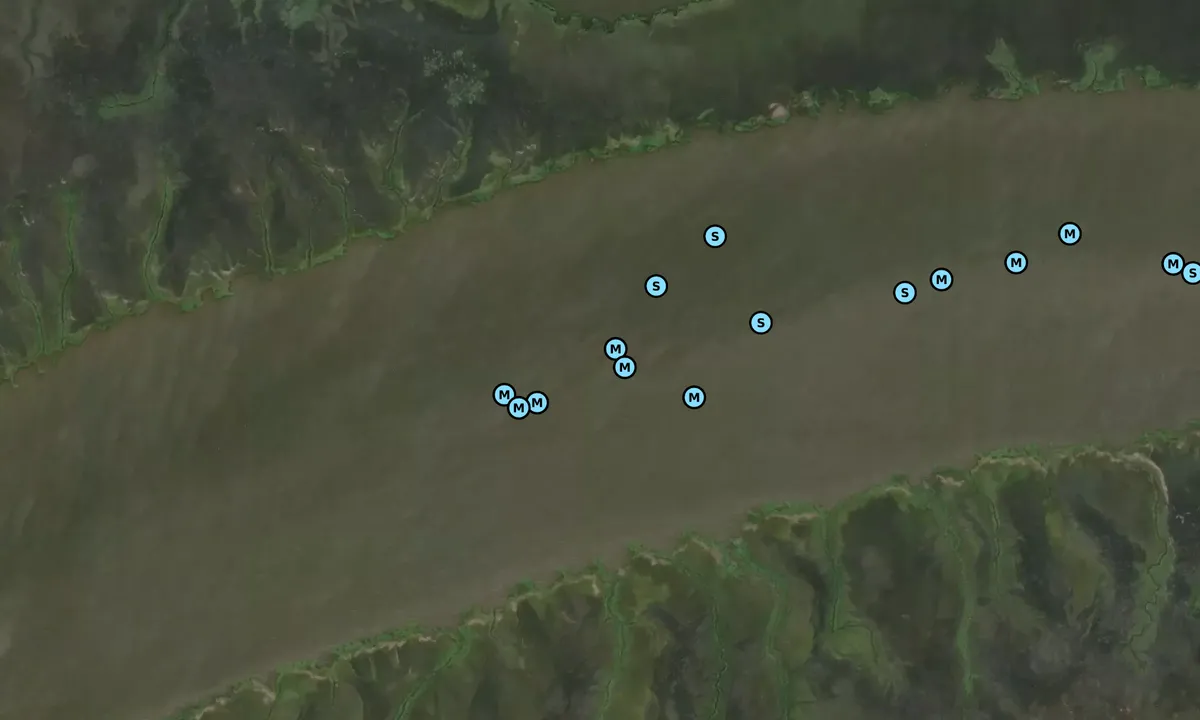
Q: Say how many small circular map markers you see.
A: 15